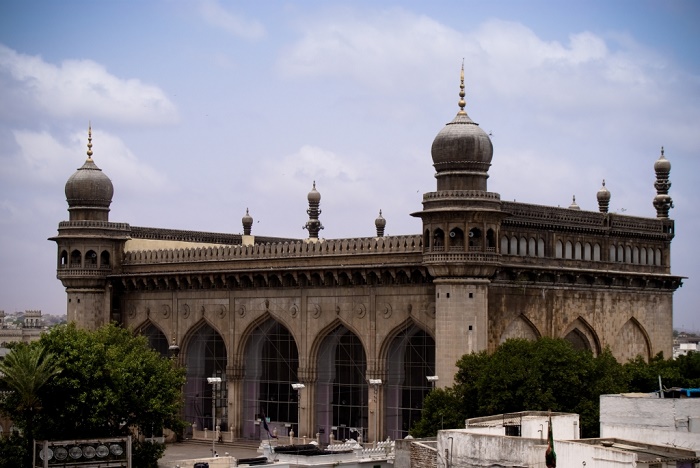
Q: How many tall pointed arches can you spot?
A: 8